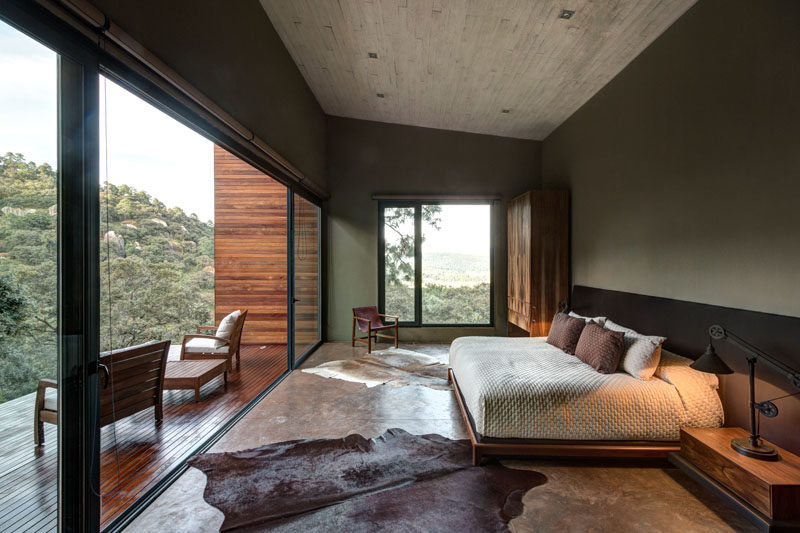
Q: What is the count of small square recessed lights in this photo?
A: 4